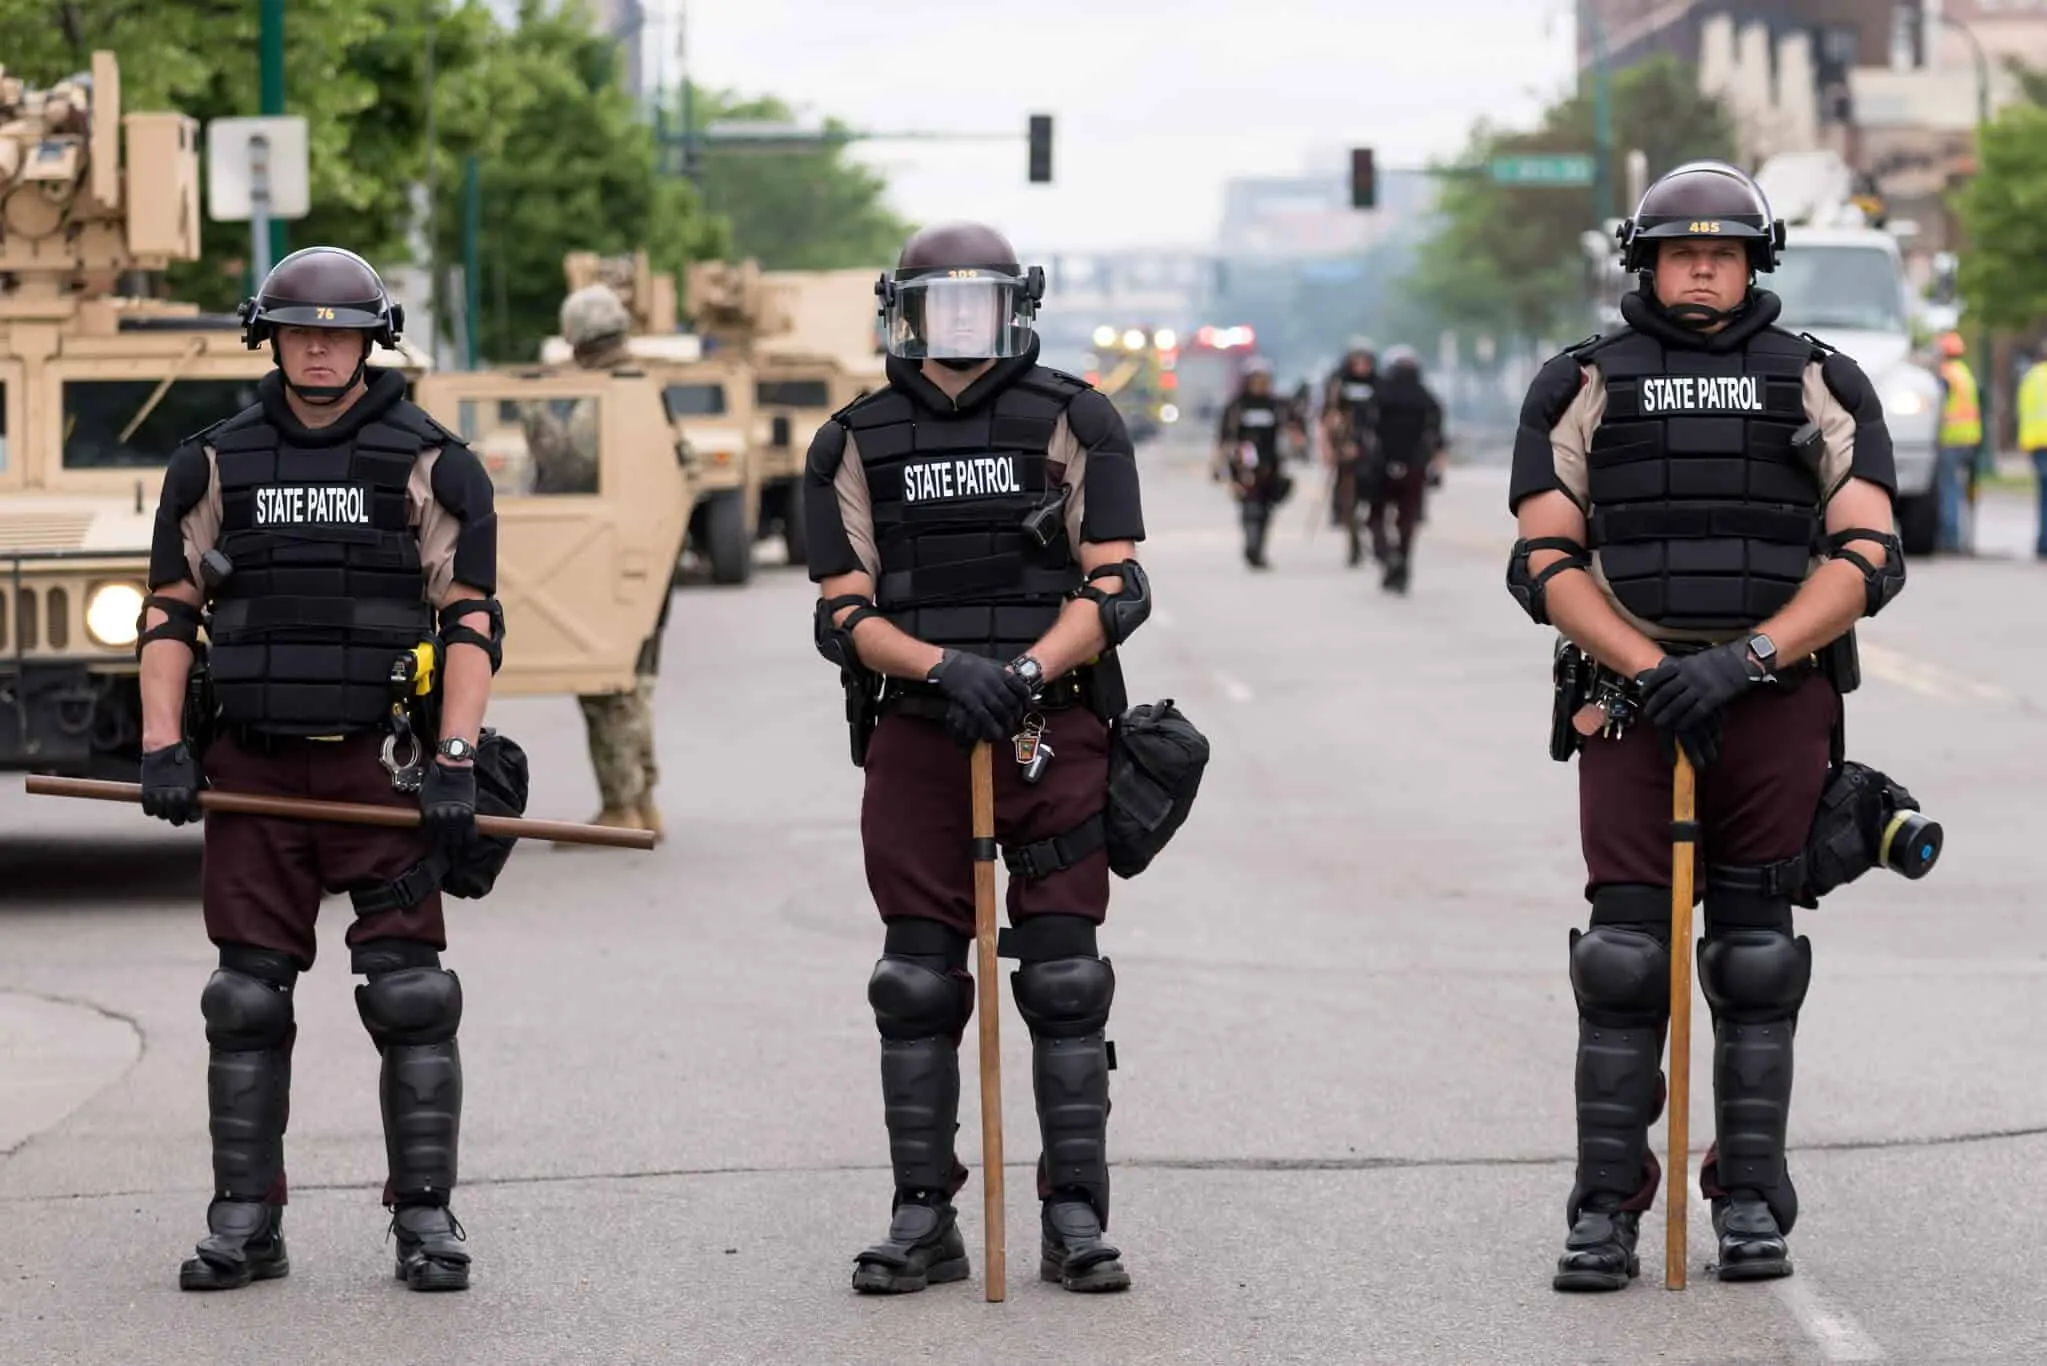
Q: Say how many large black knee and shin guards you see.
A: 6